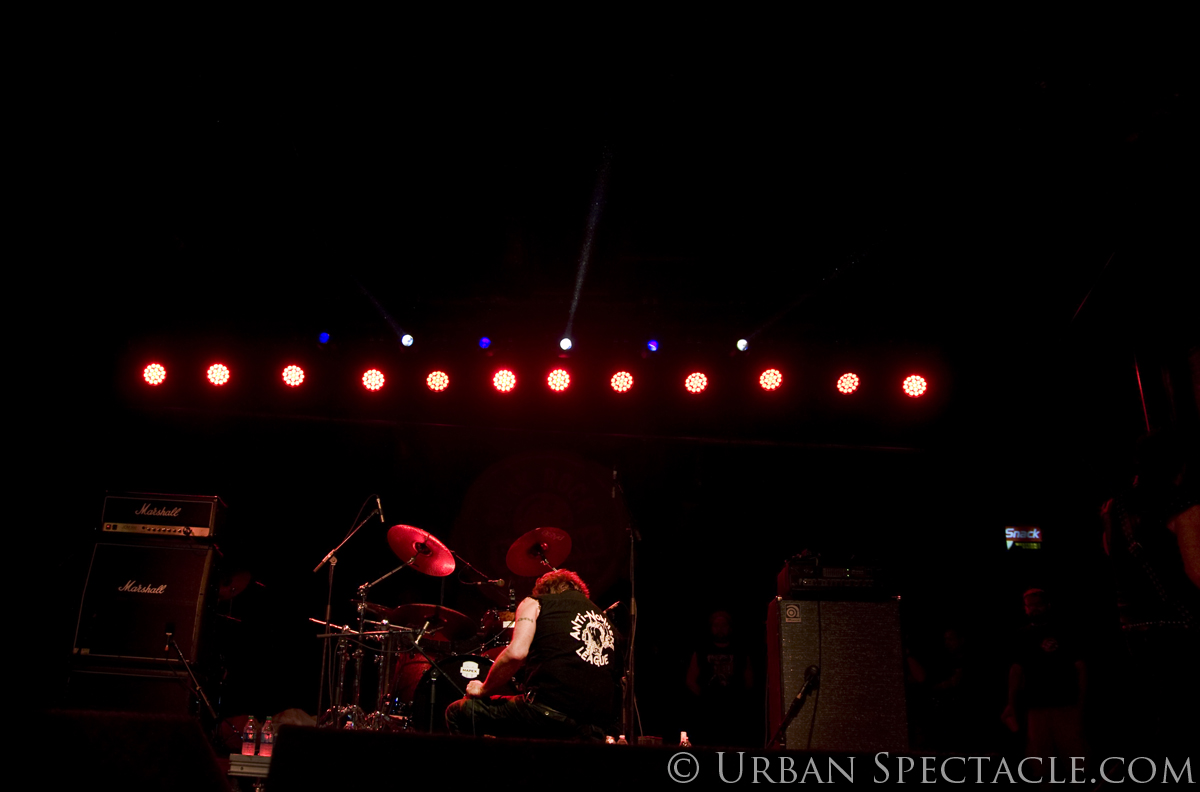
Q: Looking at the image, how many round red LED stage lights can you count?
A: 12